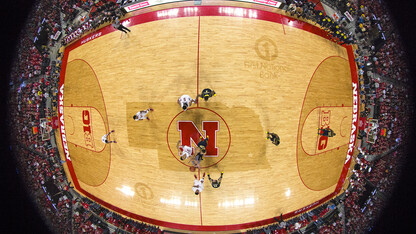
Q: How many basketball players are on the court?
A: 10